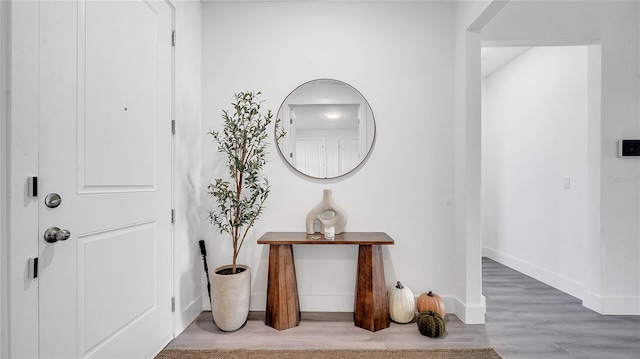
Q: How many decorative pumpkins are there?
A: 3